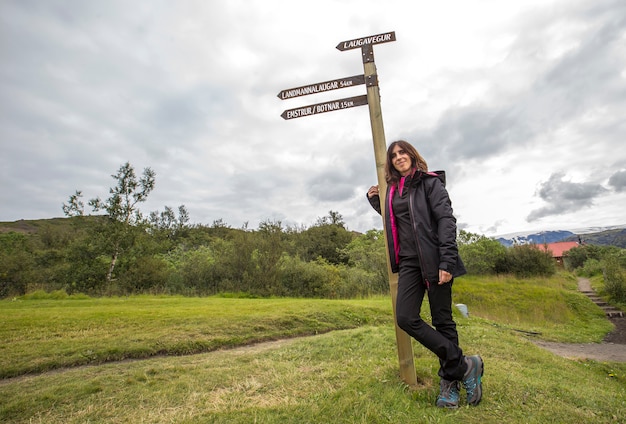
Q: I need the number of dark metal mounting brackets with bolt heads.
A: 2